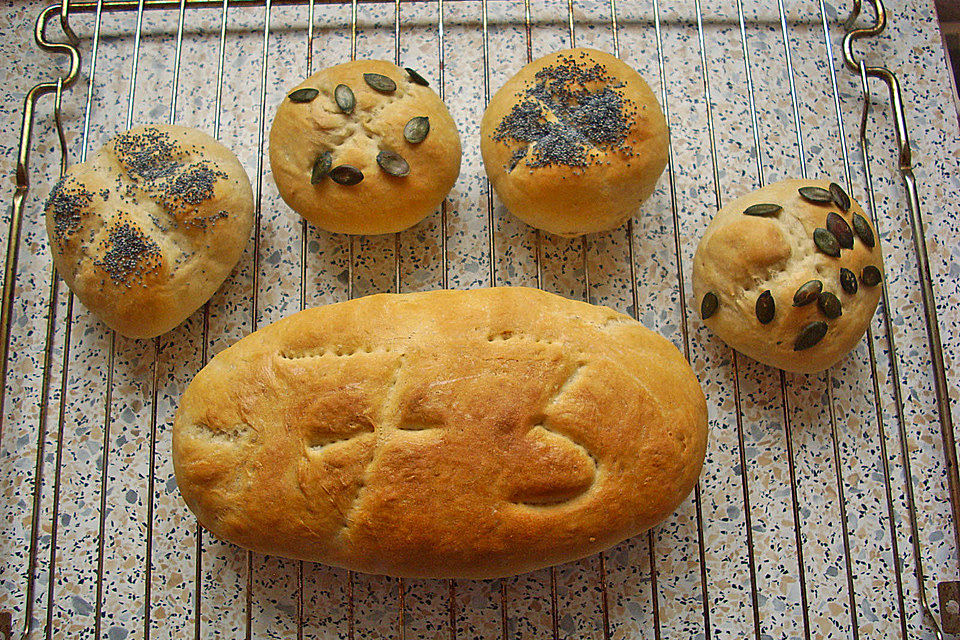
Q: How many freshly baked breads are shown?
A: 5